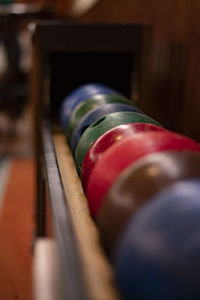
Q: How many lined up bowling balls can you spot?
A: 8